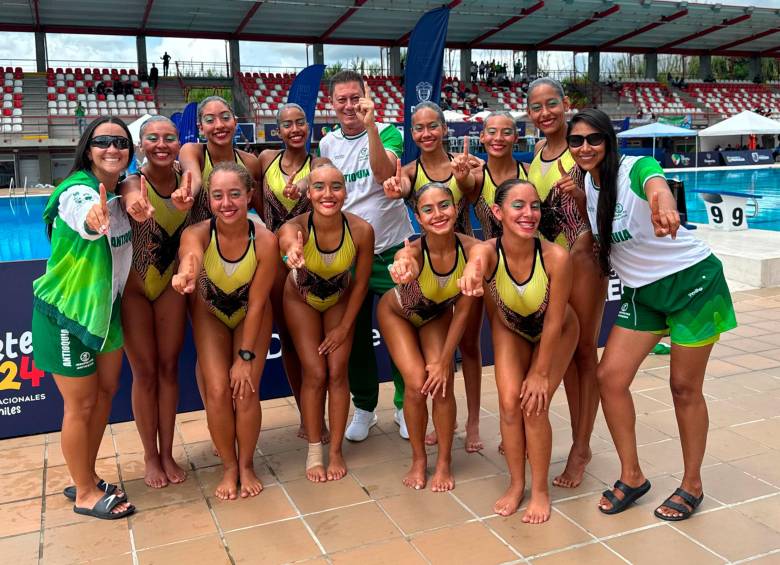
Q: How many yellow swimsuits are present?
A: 10